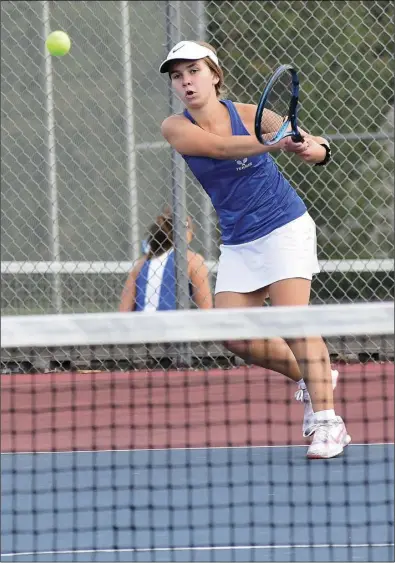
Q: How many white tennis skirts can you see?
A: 1